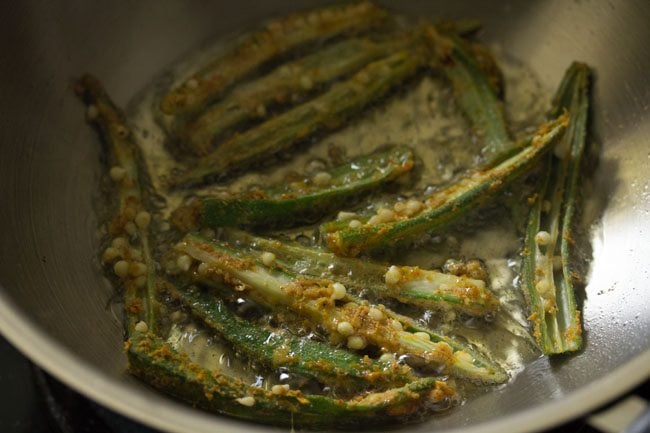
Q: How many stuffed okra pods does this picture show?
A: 12